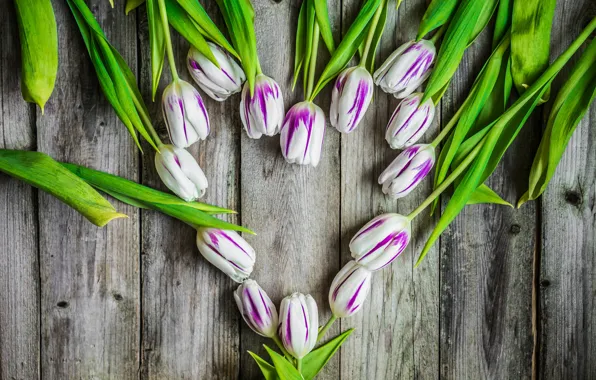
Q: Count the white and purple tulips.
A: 14